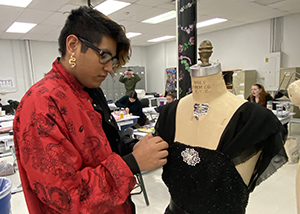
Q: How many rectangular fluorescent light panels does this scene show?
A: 7